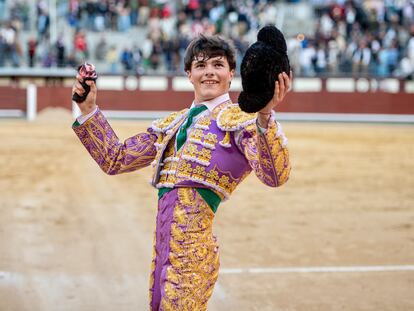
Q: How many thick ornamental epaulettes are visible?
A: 2